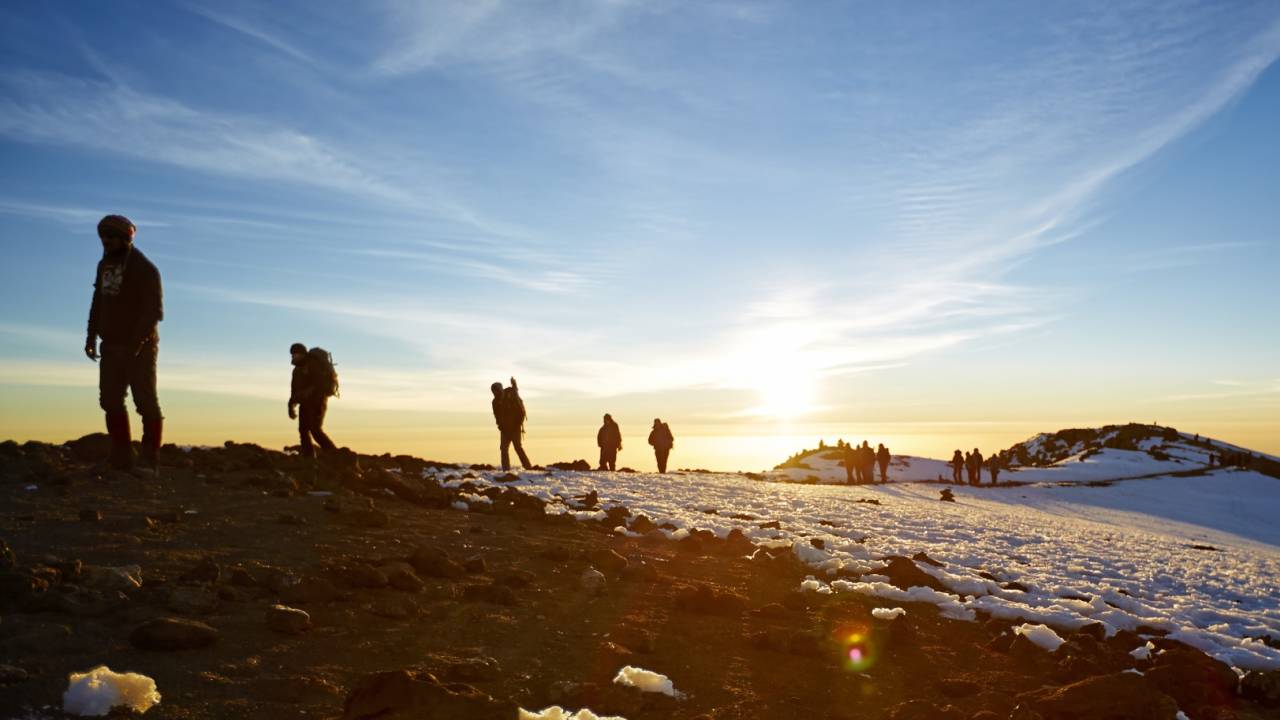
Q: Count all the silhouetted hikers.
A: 13